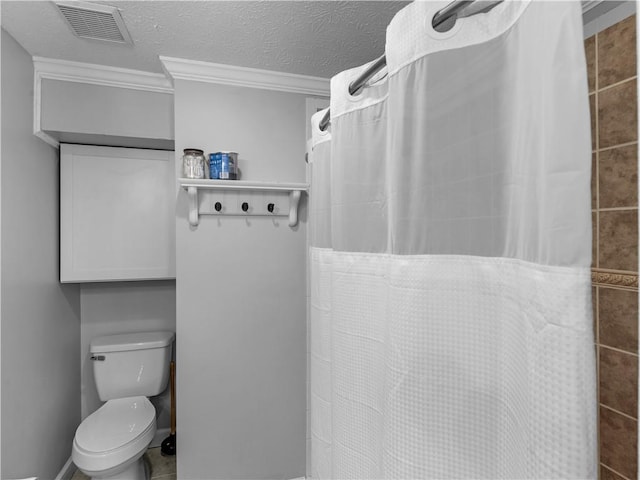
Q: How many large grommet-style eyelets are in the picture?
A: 3